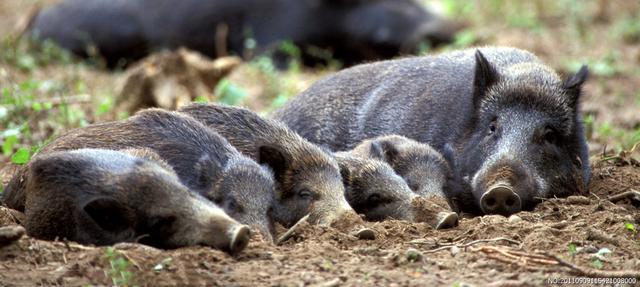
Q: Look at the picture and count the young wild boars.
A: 5